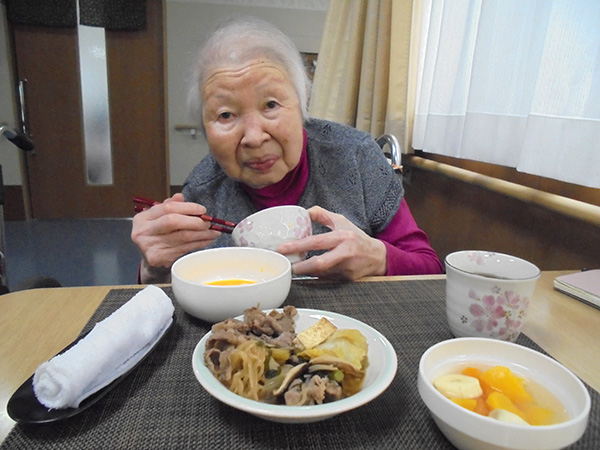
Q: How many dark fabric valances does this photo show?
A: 2